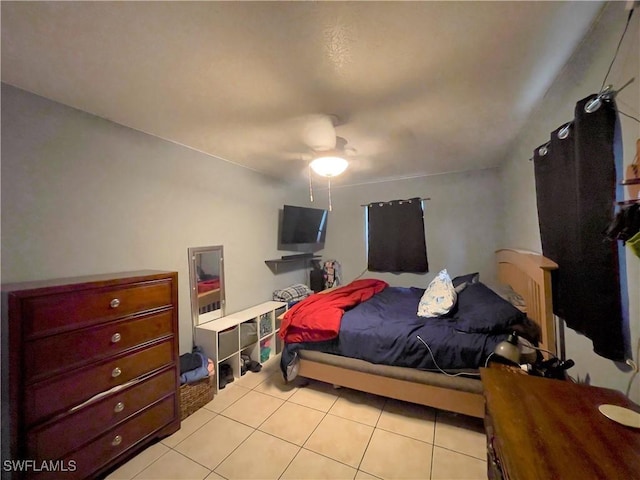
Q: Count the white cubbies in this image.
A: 8